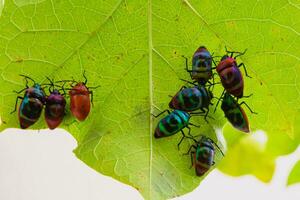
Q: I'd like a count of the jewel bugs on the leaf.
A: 9